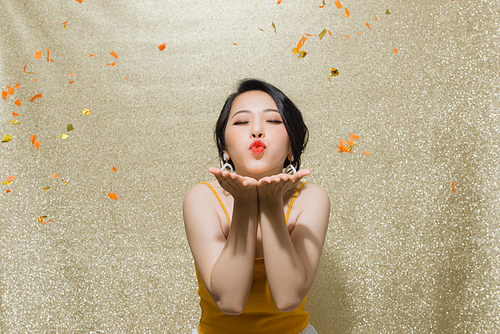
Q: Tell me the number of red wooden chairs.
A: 0